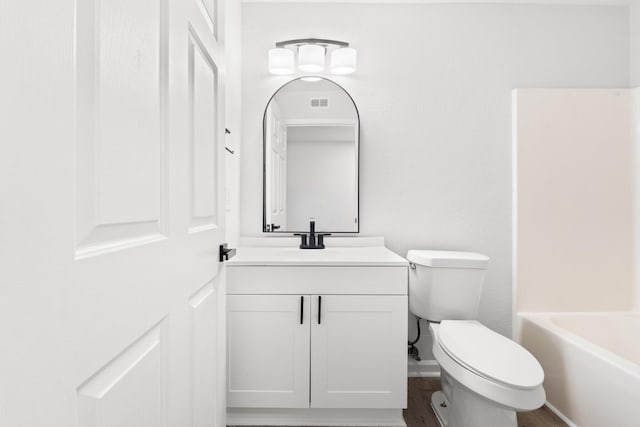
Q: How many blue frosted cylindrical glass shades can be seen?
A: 0